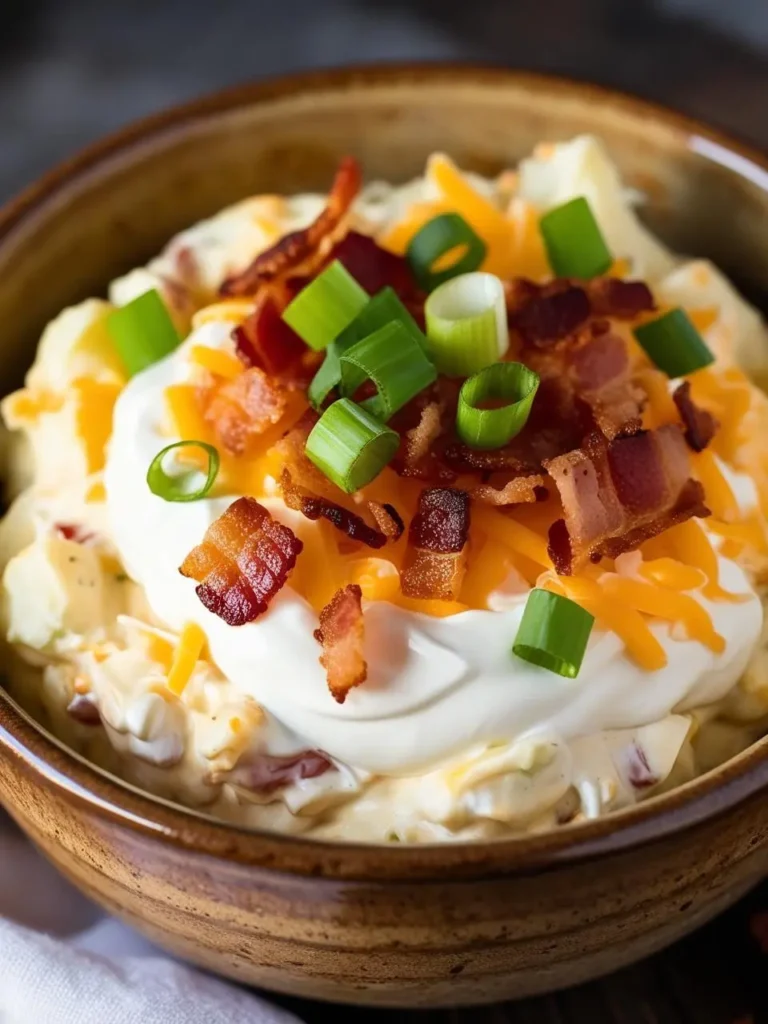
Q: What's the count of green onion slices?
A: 12